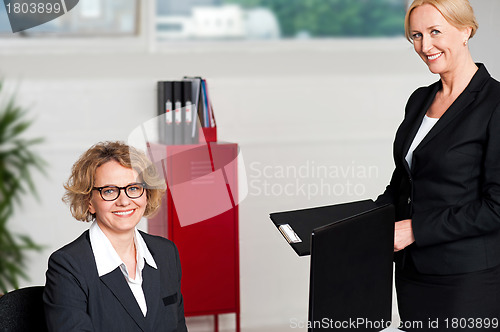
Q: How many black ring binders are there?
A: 3